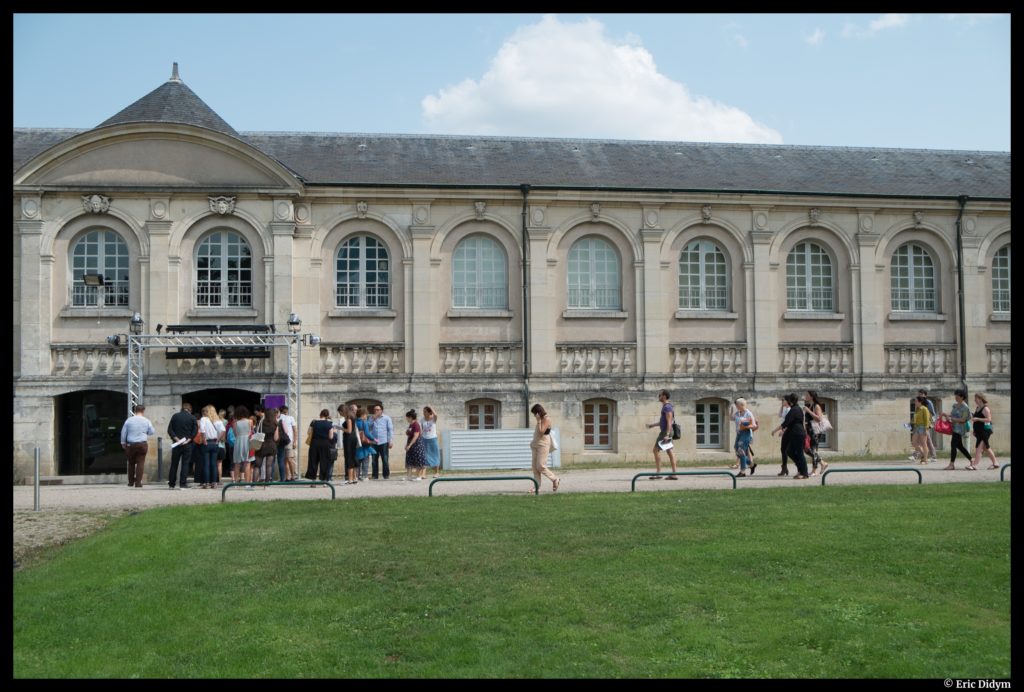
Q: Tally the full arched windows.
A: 8